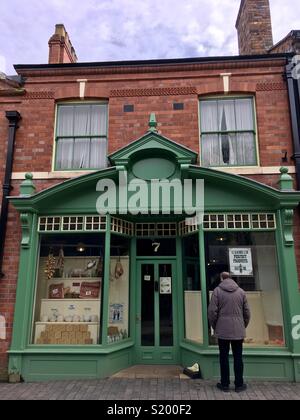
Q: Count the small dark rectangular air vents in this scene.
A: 2